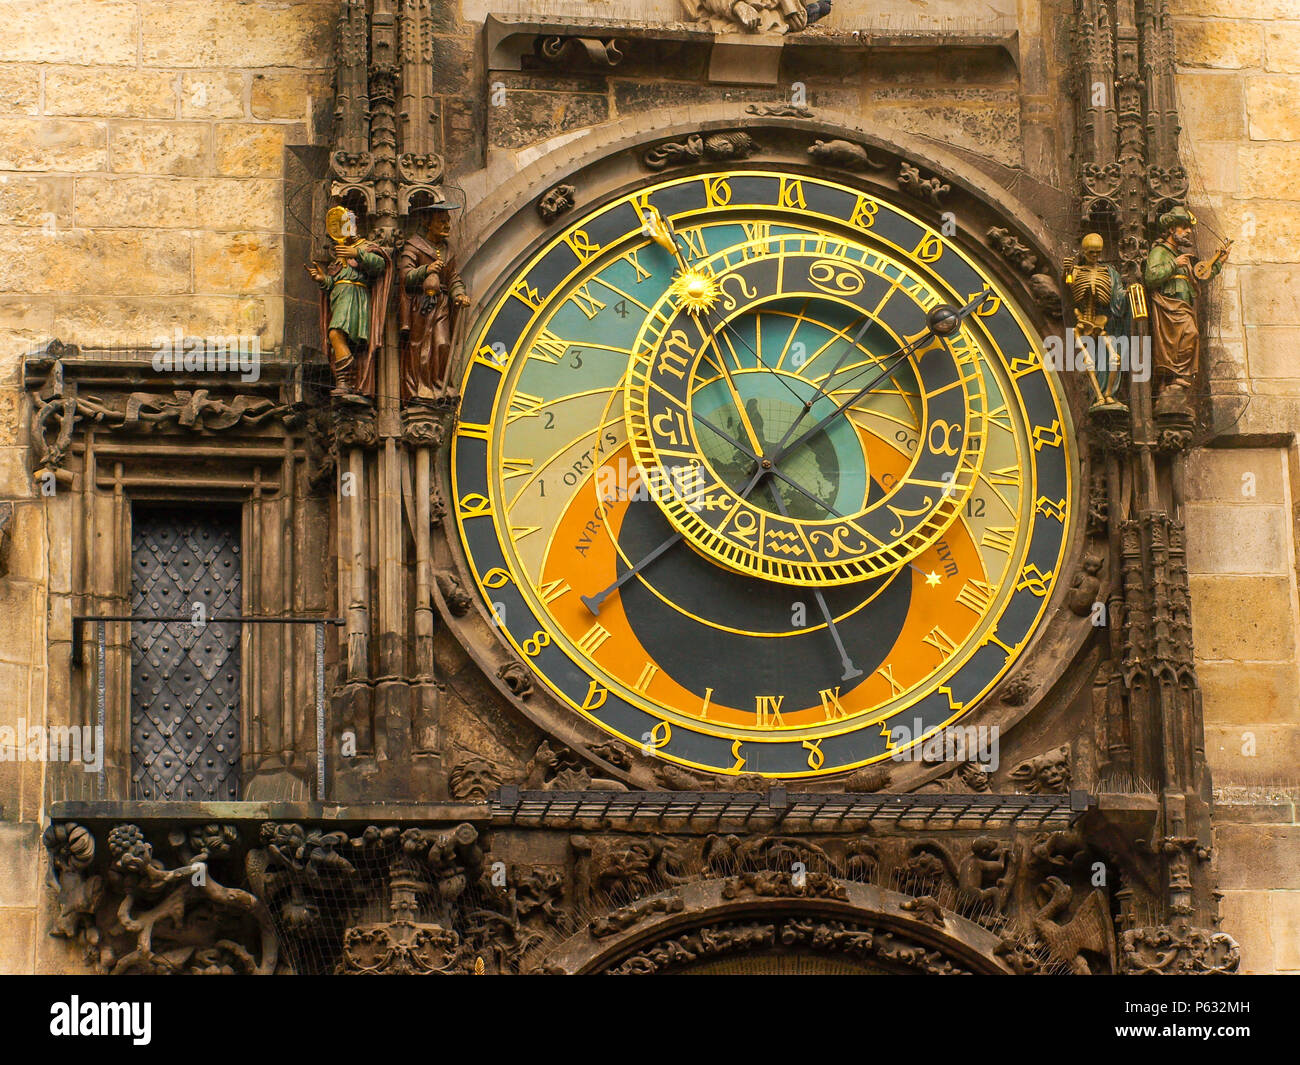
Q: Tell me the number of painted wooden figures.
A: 4